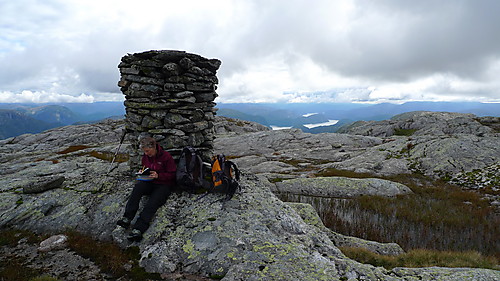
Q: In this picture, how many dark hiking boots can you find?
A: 2